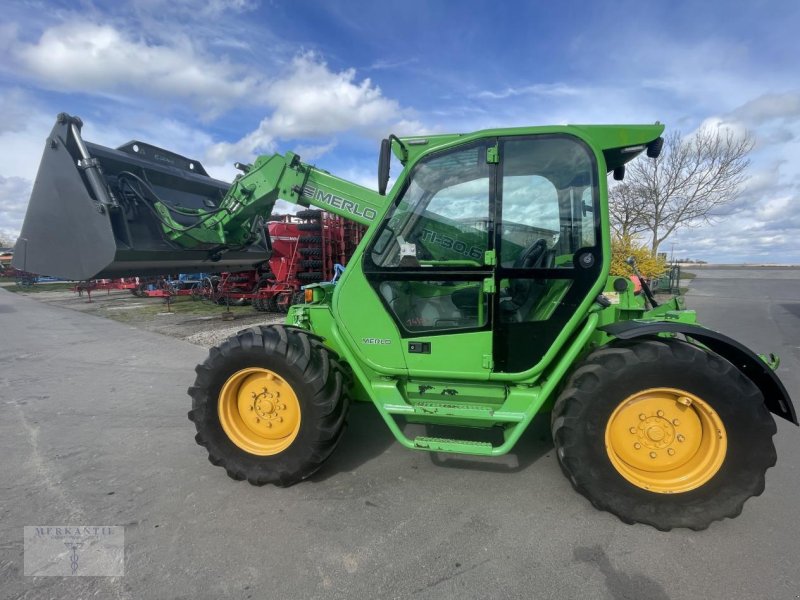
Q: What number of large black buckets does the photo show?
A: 1